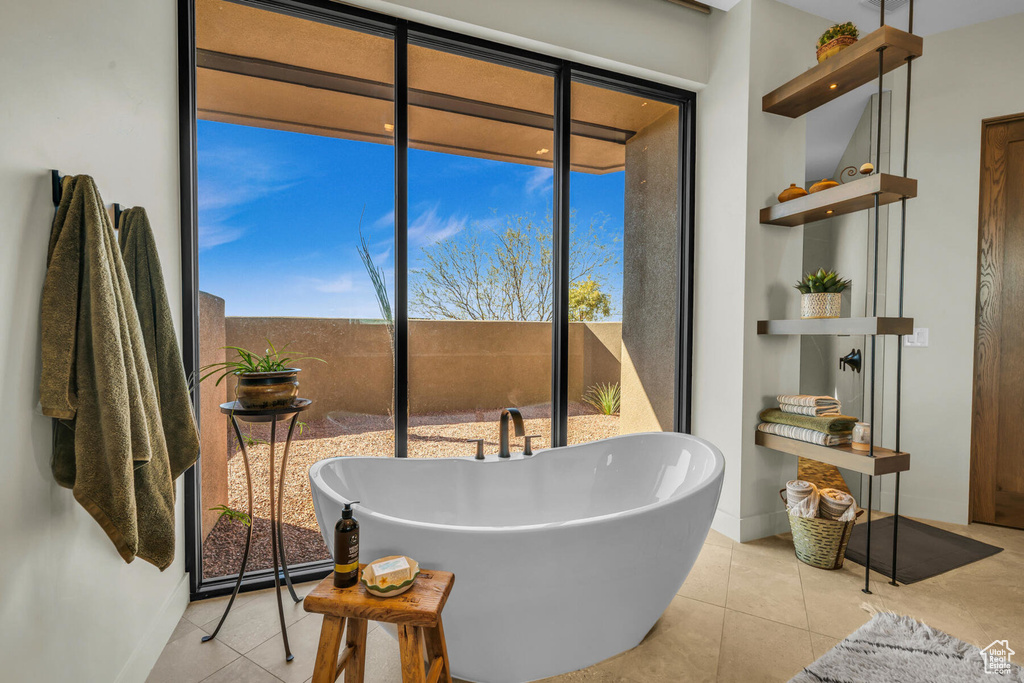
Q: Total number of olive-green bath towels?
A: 3